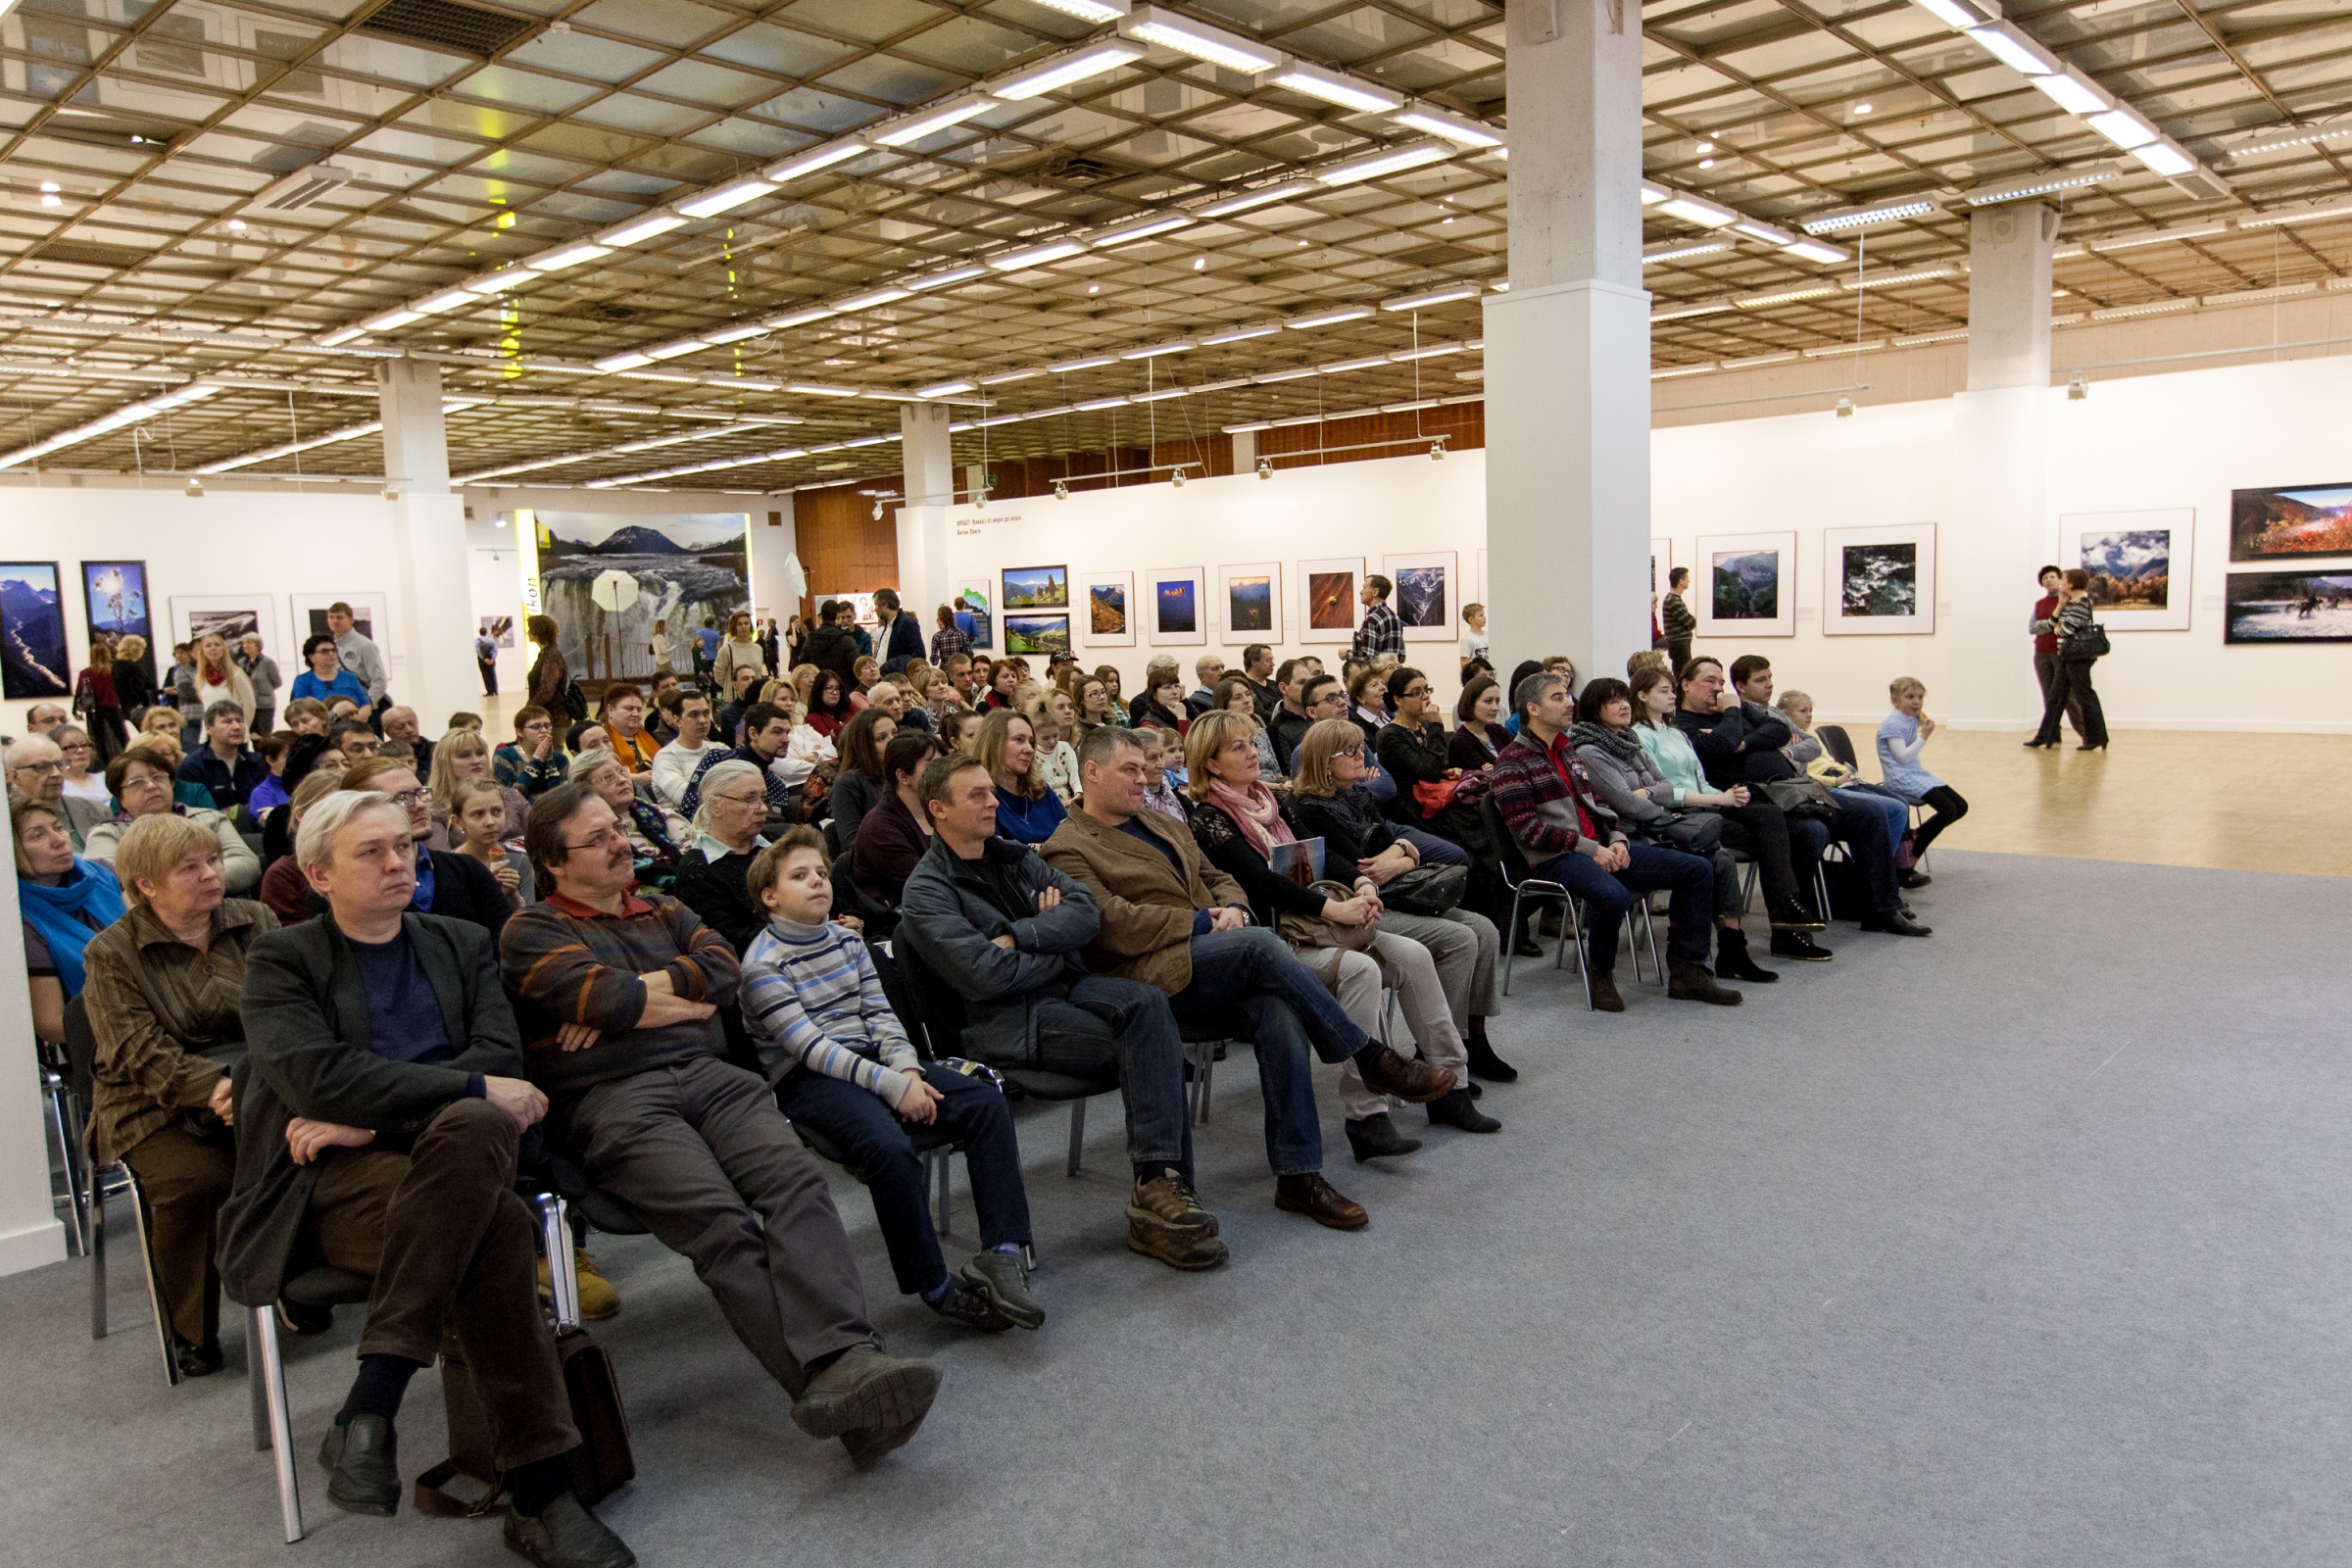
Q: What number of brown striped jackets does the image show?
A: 1